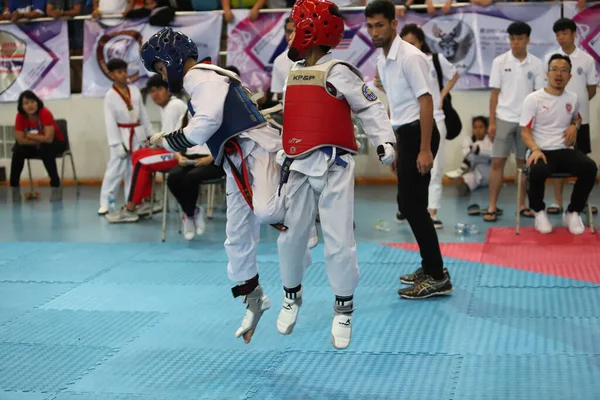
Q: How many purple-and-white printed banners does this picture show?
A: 5